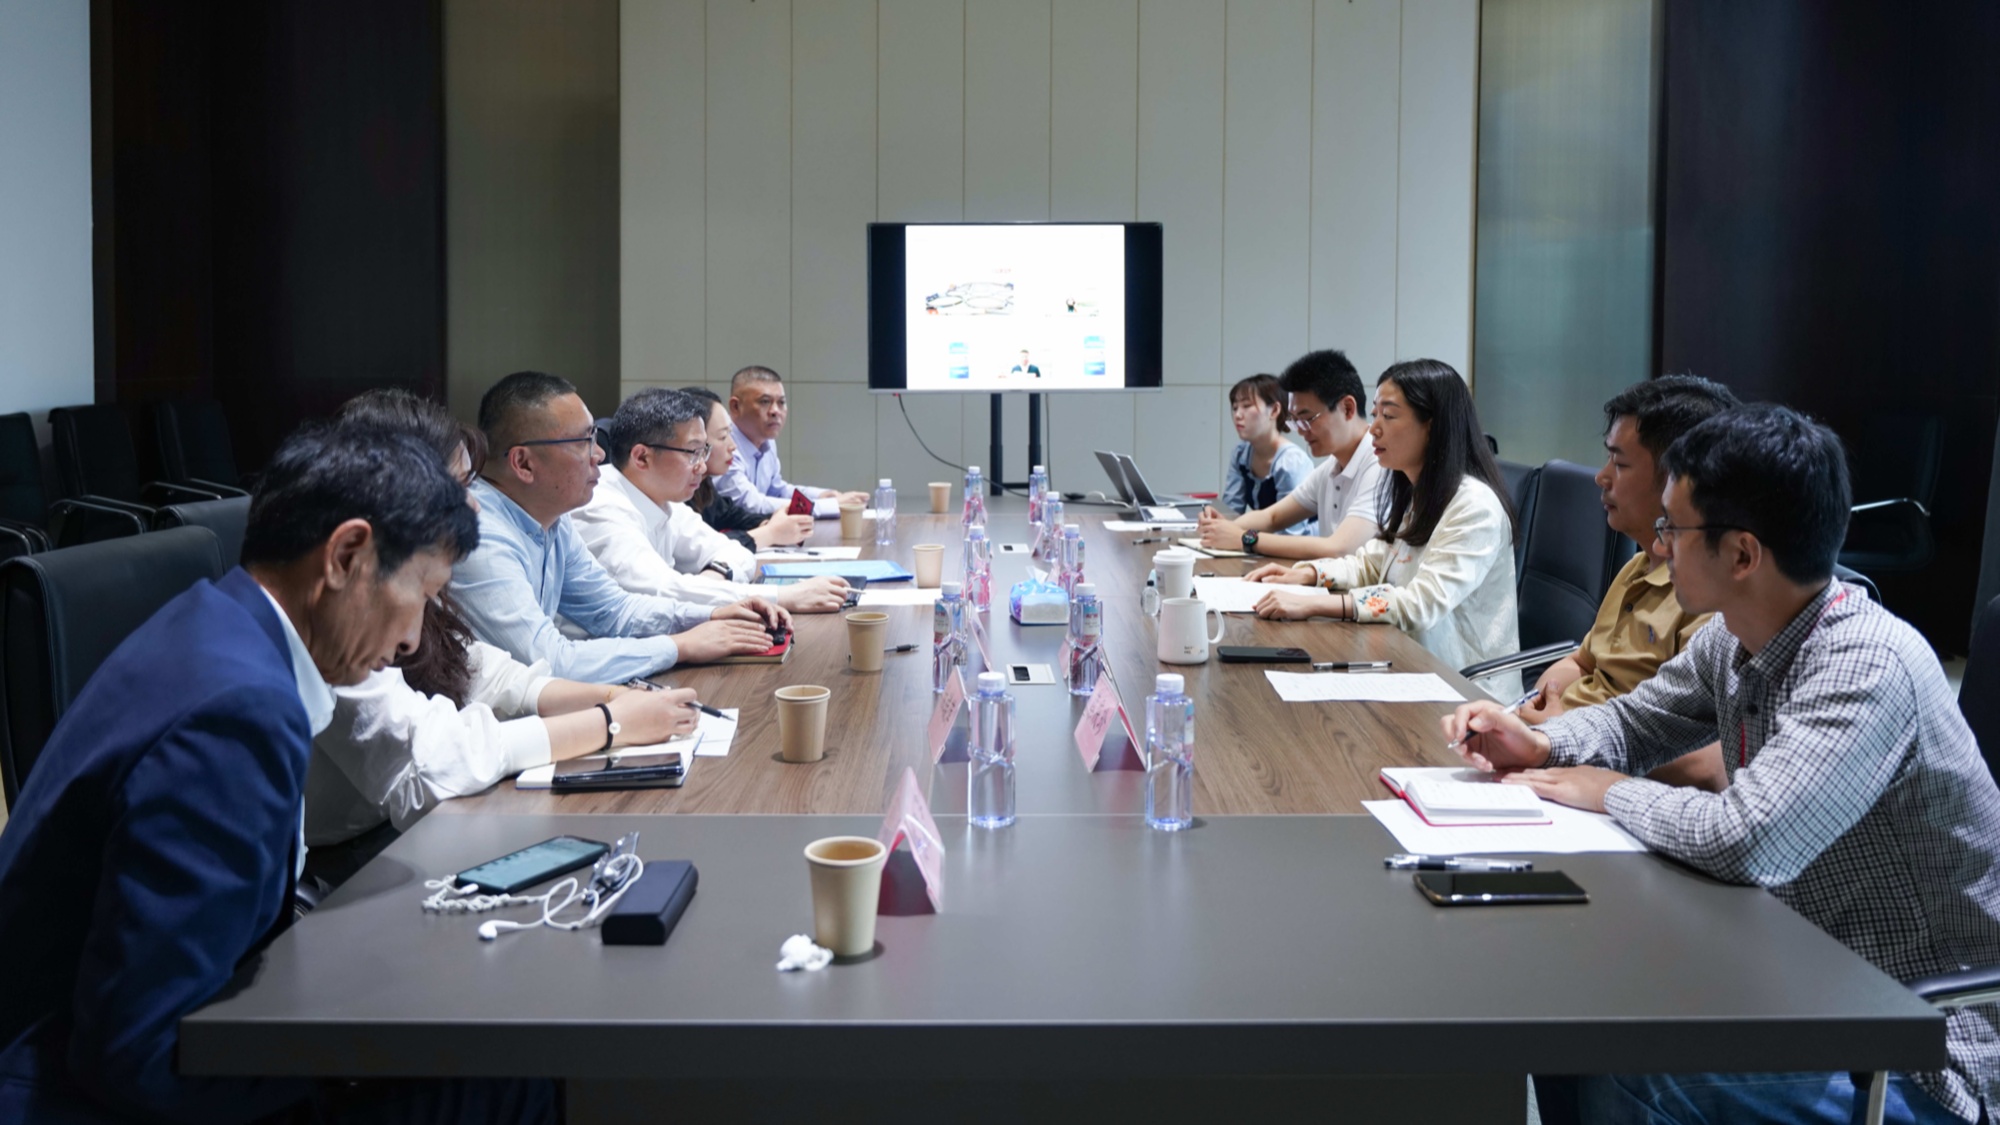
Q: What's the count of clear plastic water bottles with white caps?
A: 10